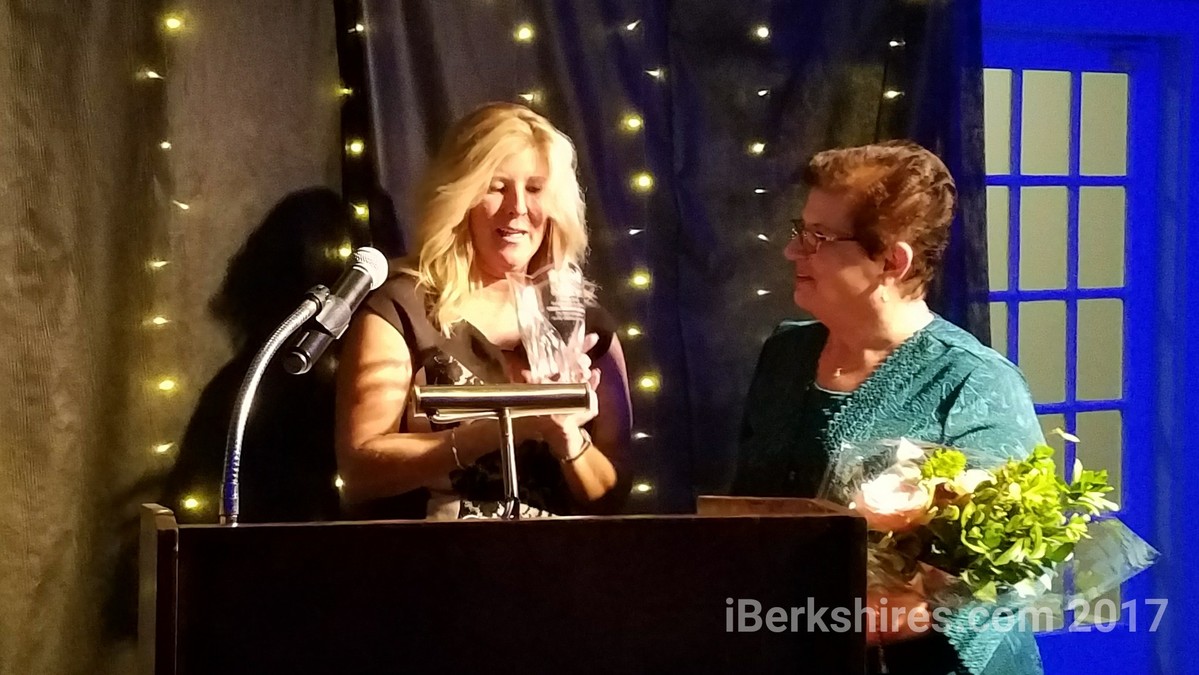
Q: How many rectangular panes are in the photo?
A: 13